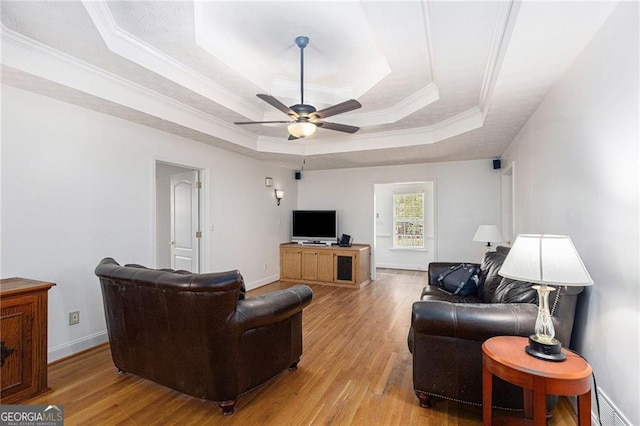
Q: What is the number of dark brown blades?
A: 5